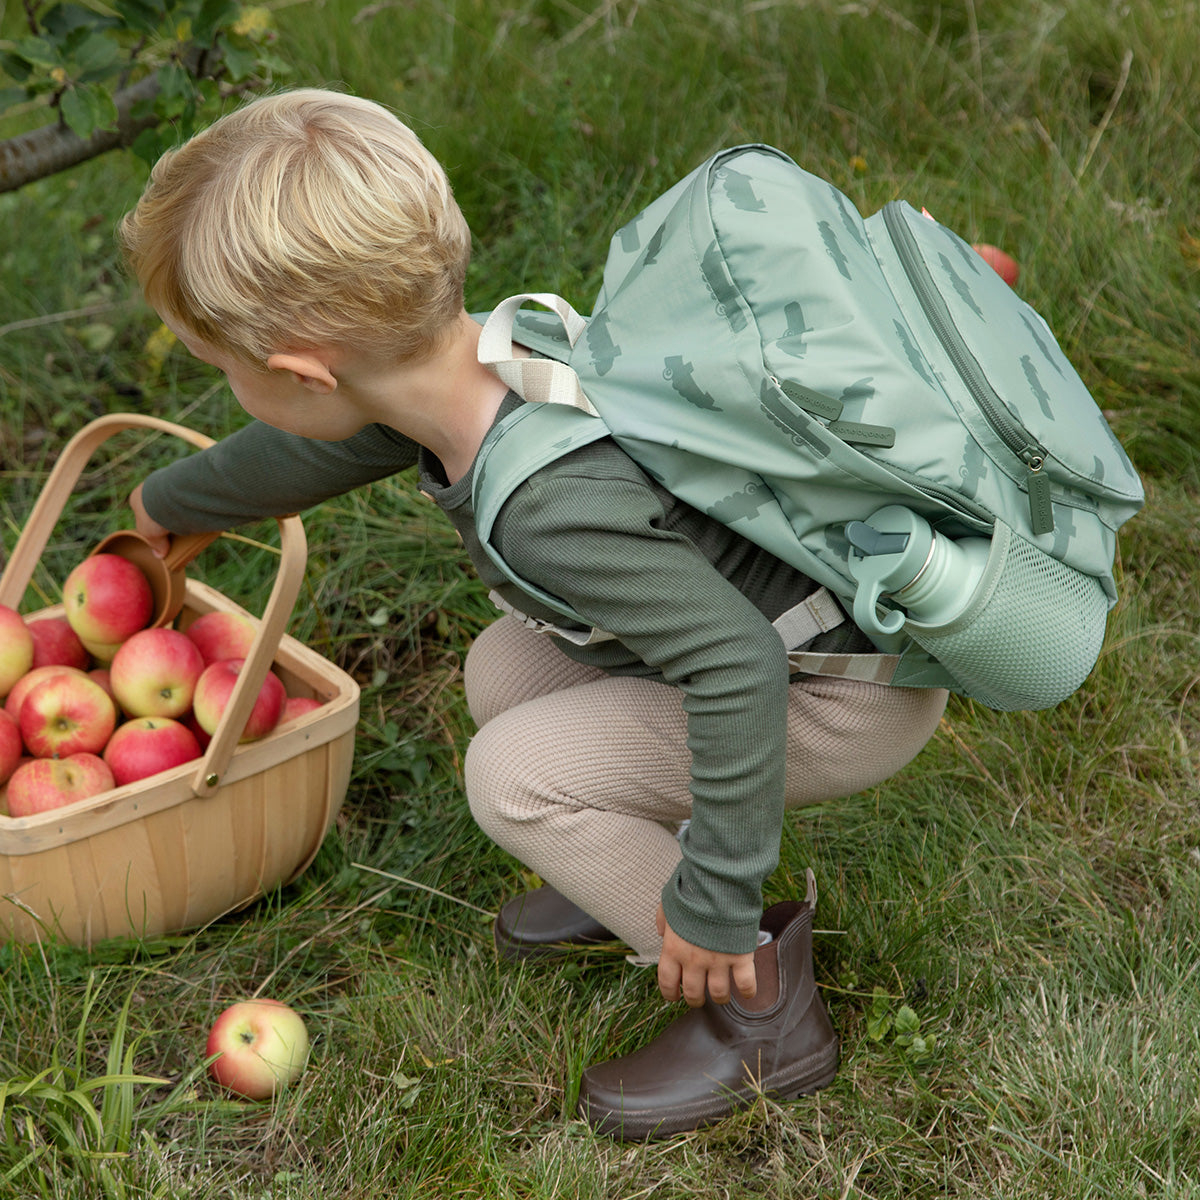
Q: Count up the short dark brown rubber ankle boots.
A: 2